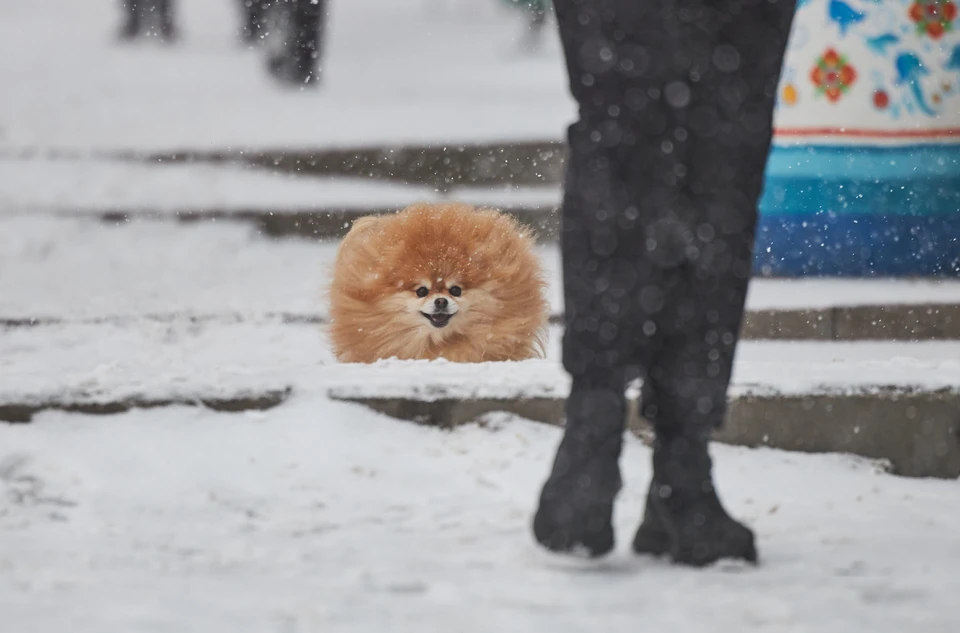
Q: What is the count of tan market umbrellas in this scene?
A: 0